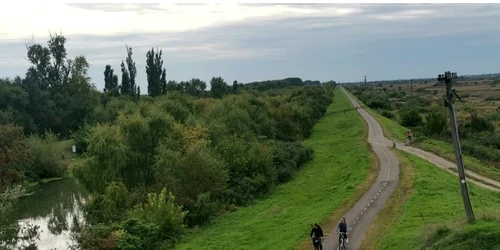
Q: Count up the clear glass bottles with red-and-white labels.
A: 0